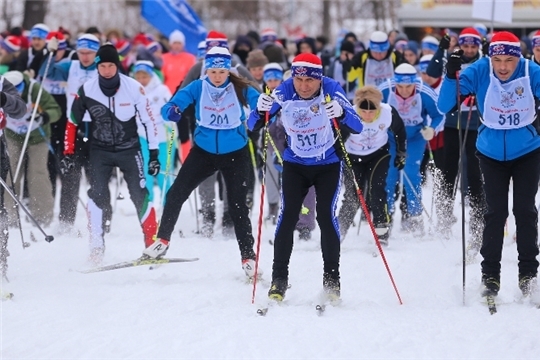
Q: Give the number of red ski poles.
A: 2